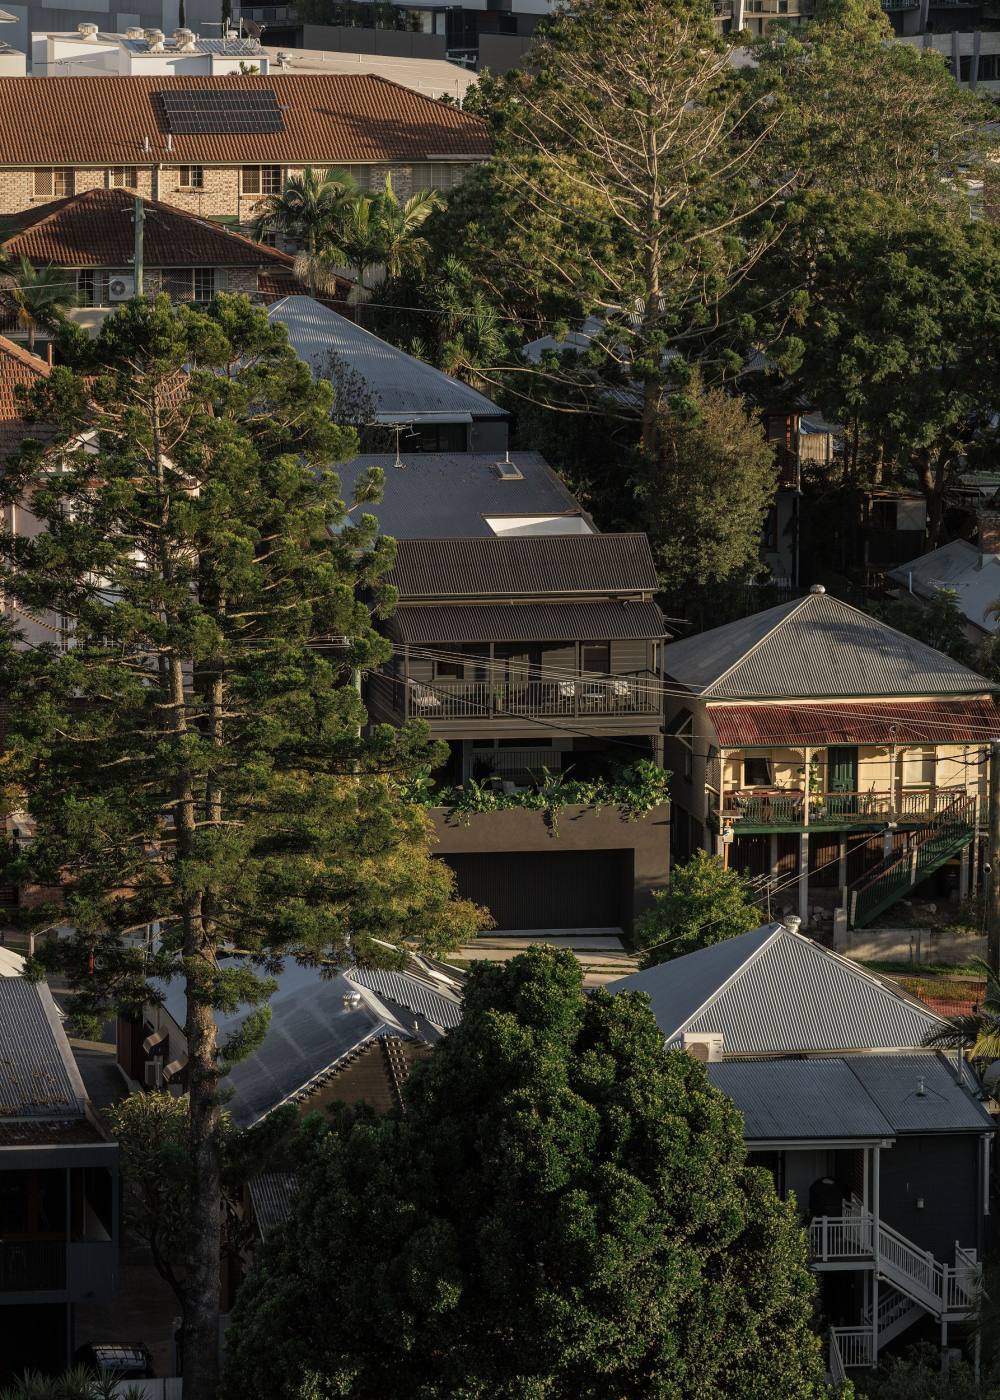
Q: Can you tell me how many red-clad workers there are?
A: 0